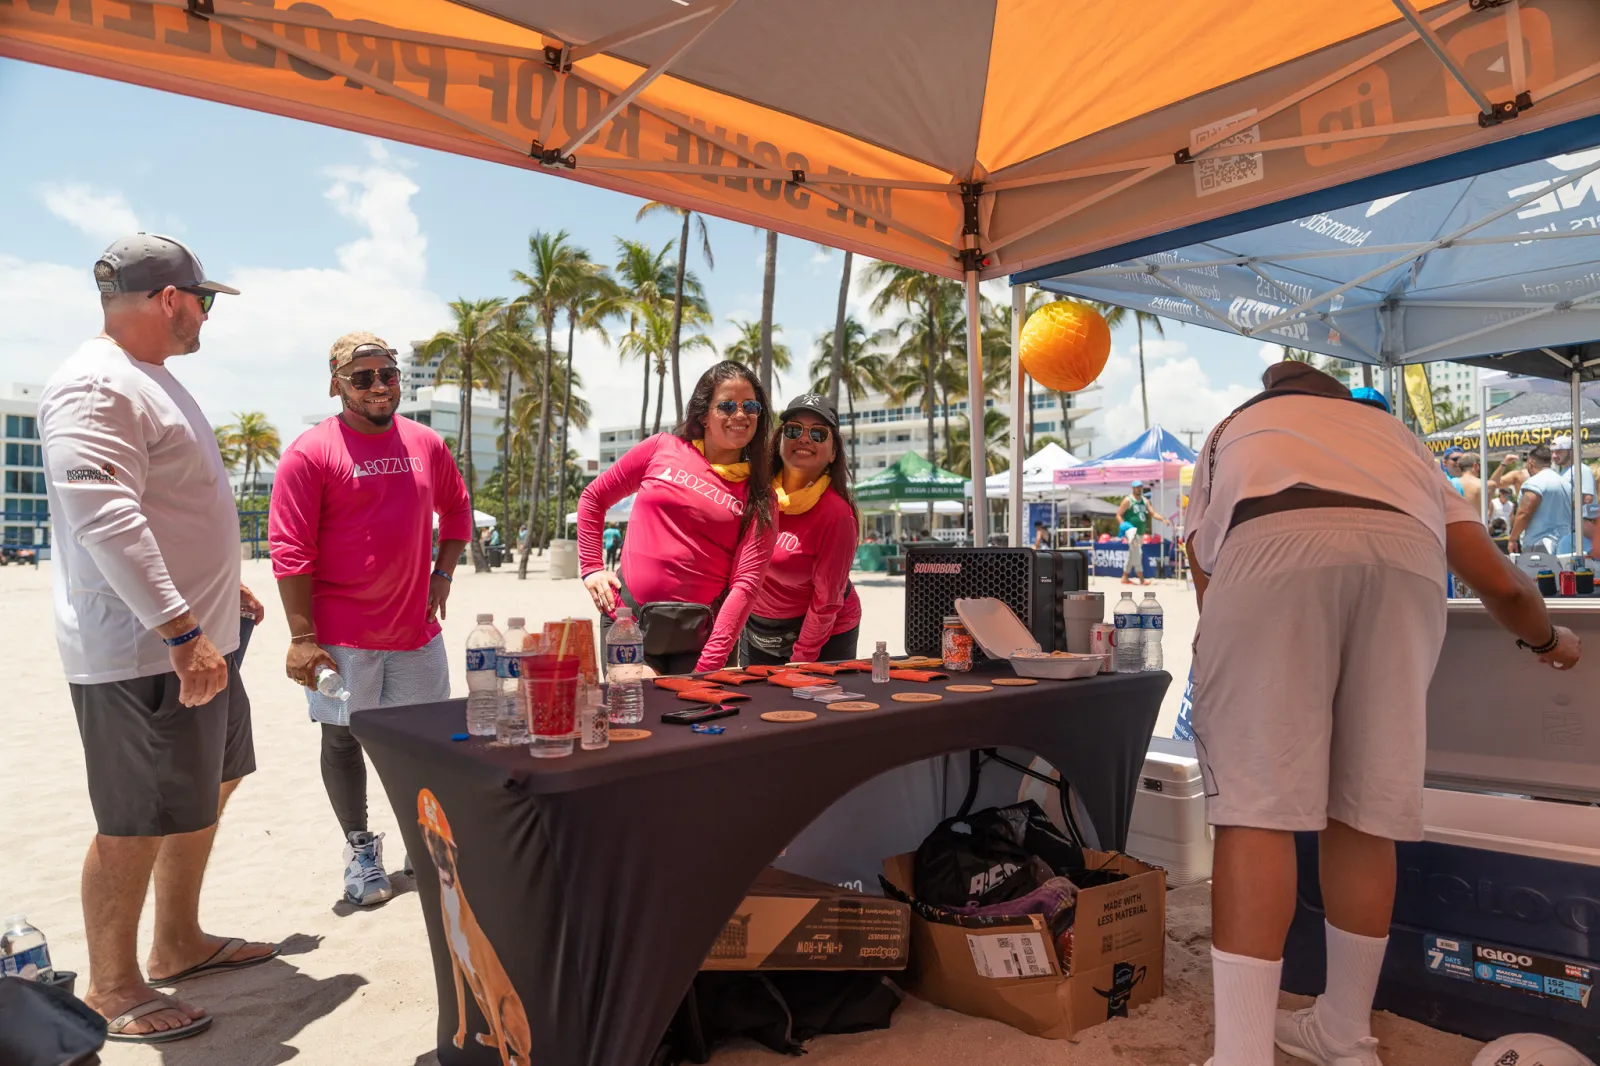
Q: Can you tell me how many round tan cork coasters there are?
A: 6